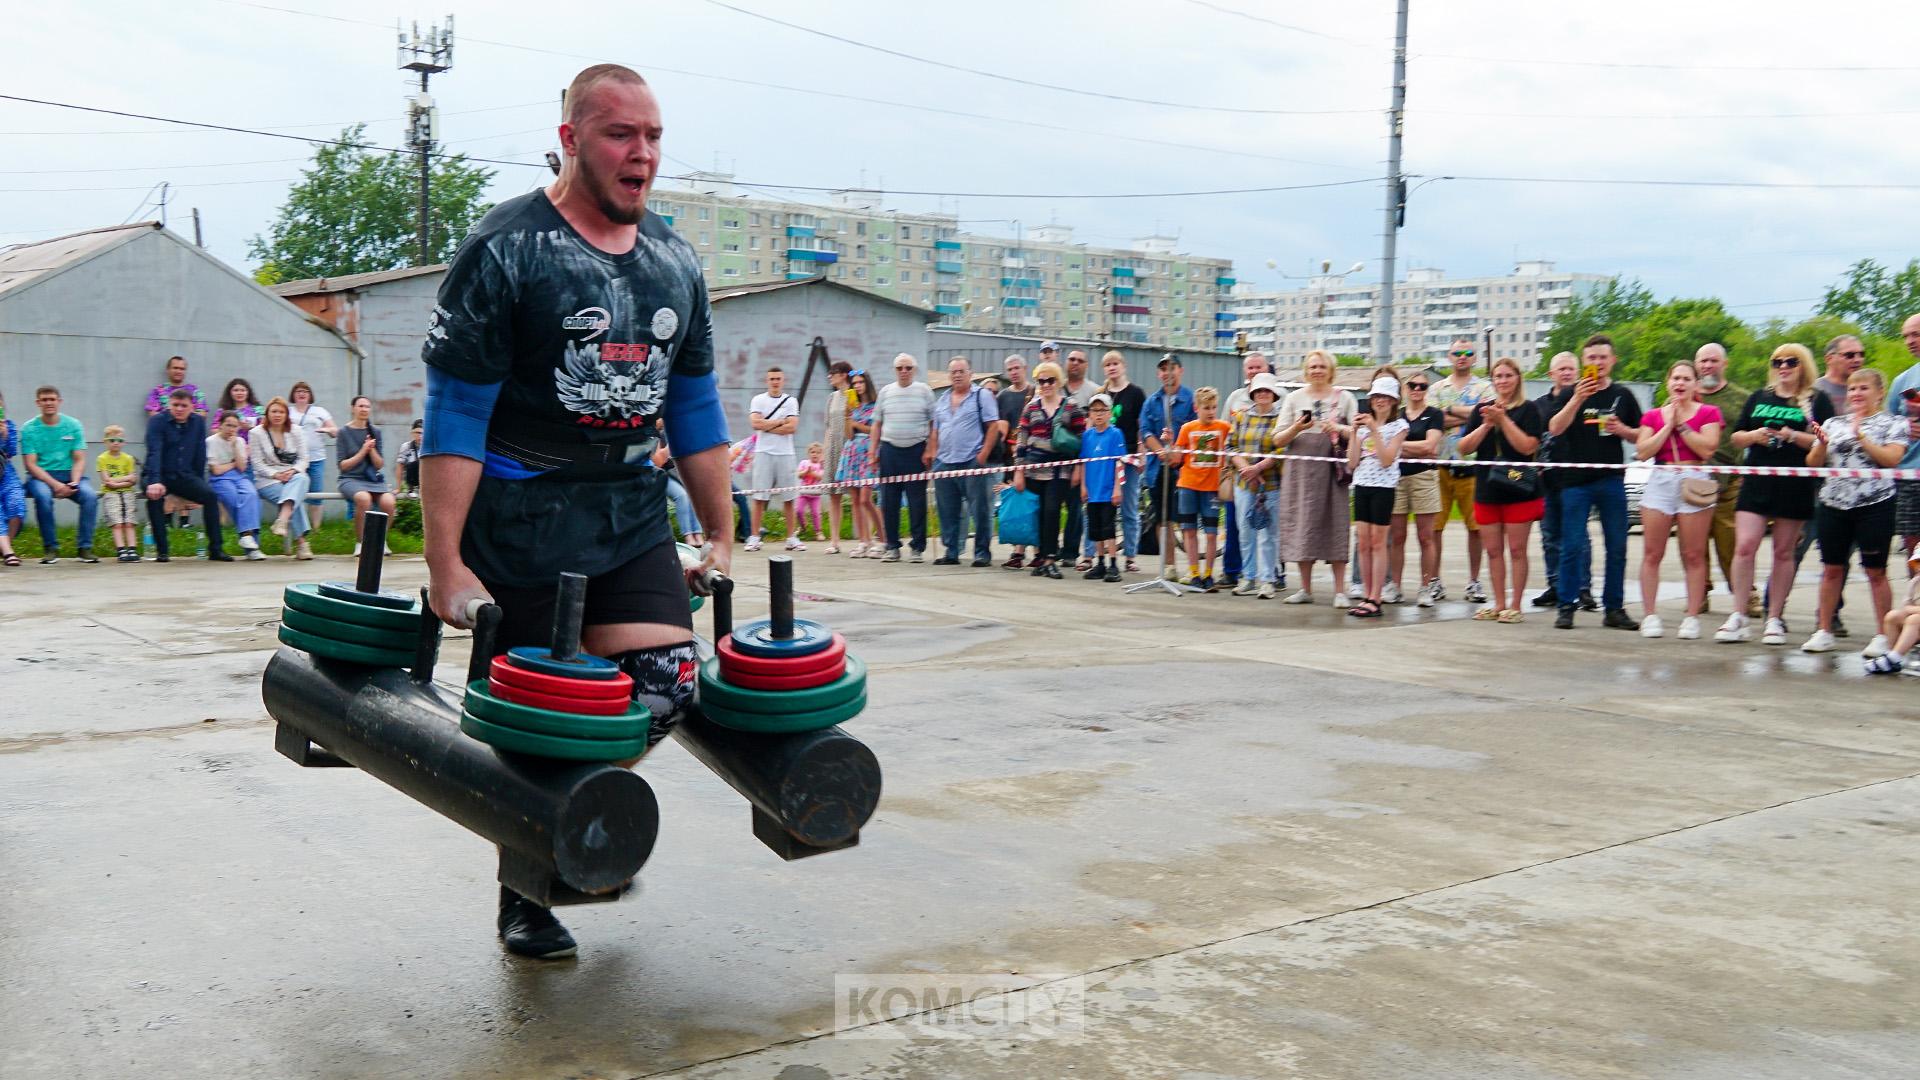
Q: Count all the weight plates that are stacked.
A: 14